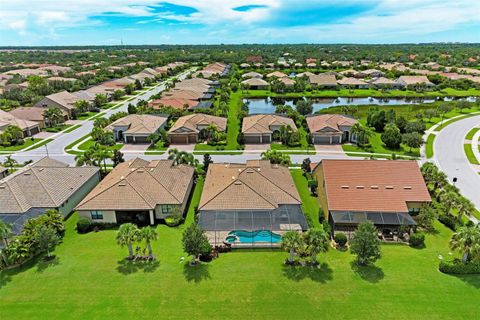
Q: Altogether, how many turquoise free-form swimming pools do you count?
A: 1